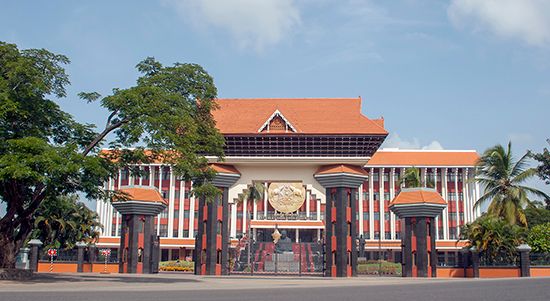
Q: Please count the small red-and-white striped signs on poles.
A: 2